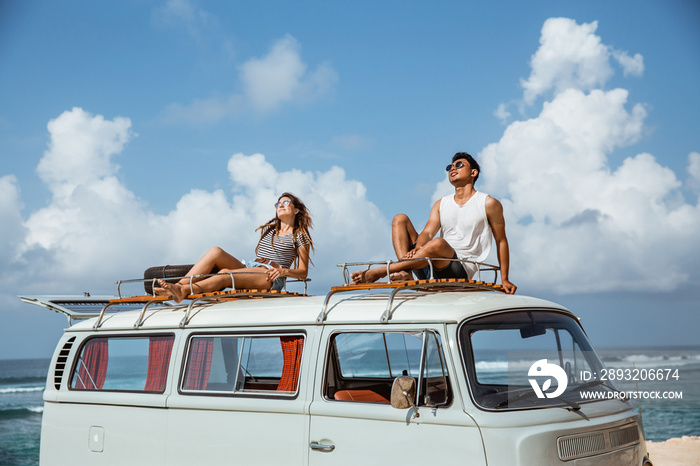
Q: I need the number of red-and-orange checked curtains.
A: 4